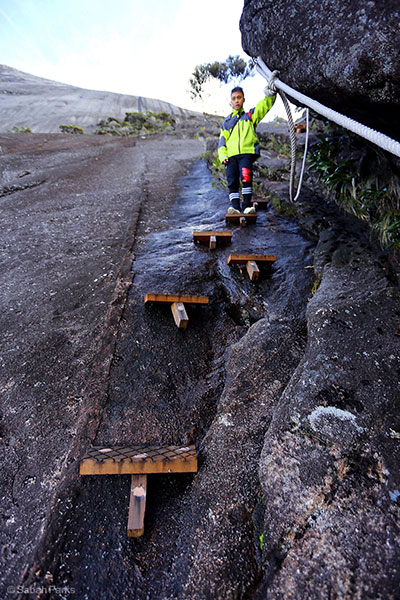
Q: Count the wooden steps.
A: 6